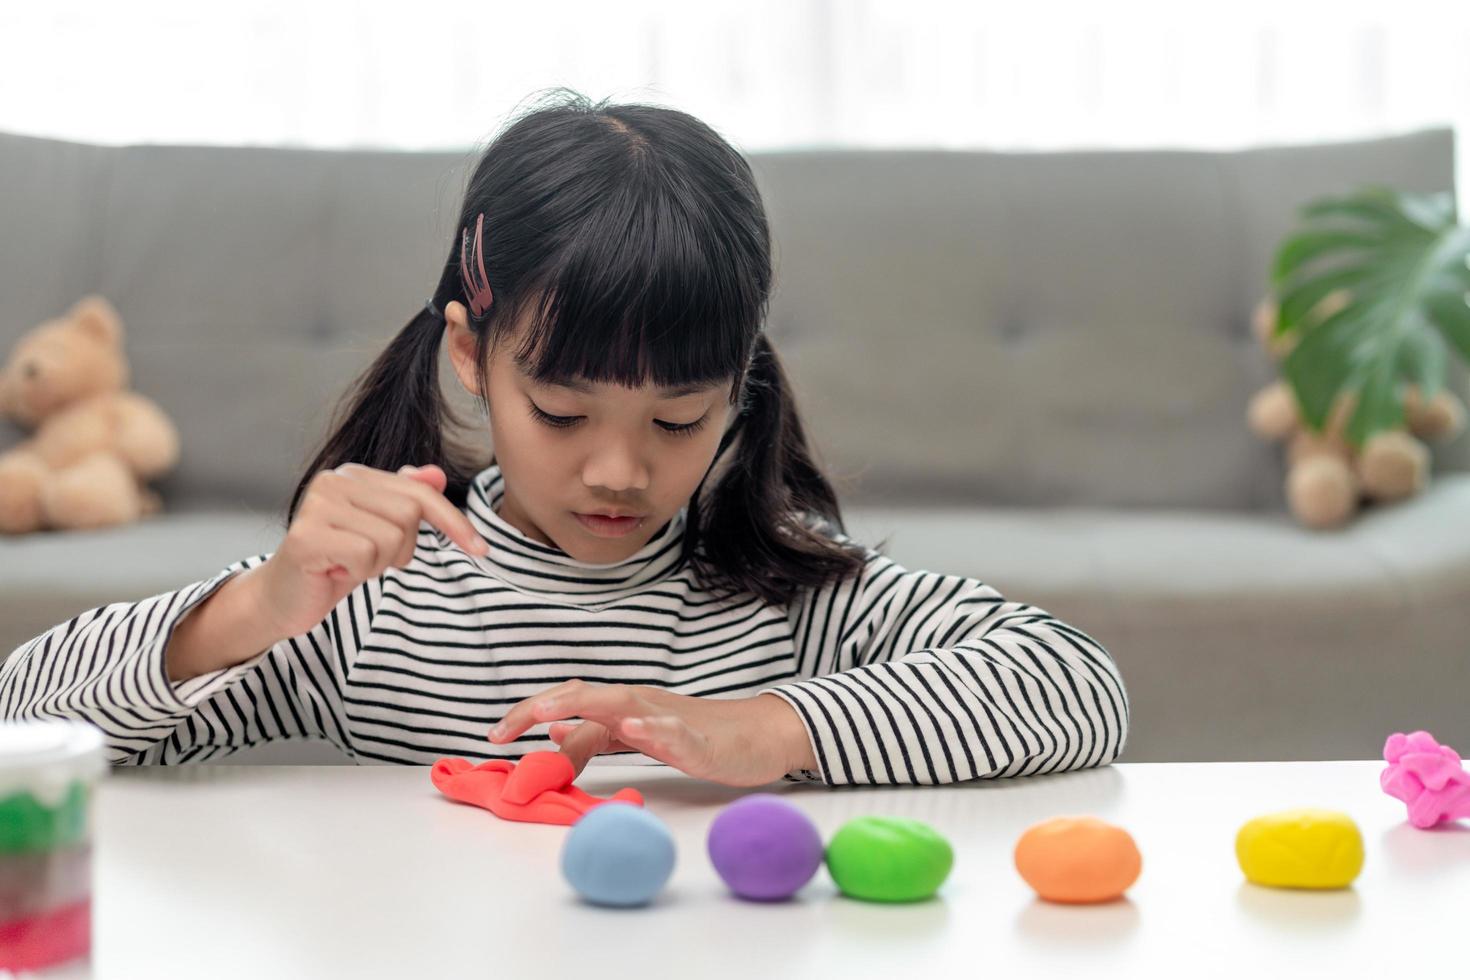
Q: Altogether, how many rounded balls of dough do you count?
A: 5